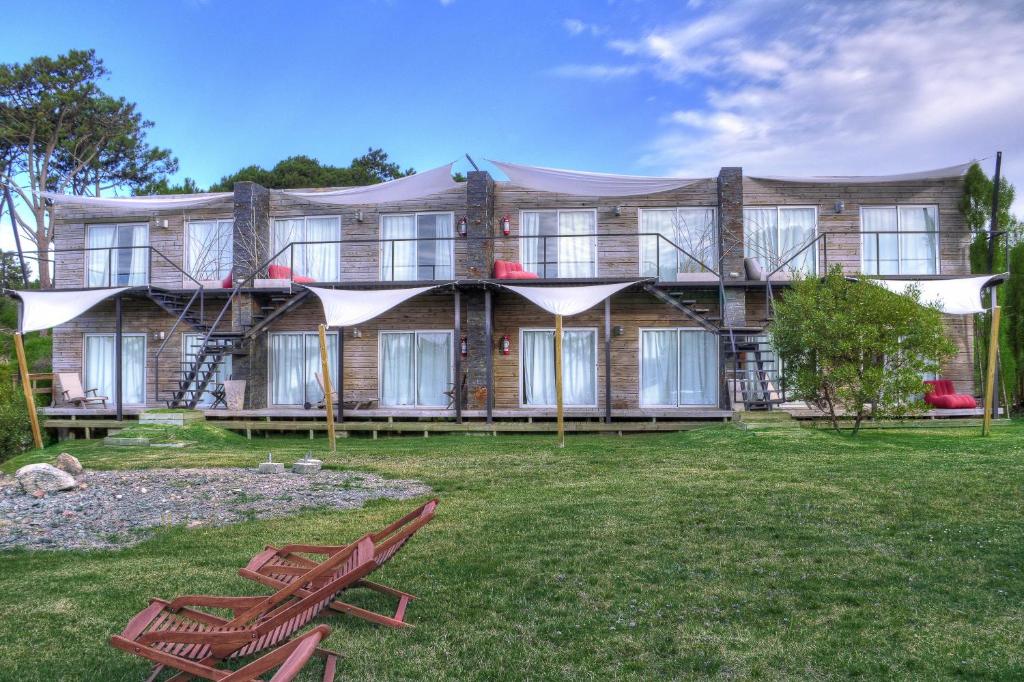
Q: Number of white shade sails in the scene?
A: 8